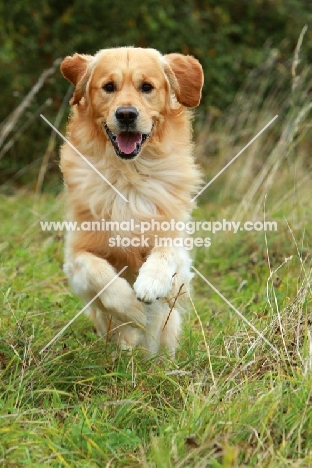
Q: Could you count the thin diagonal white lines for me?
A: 4